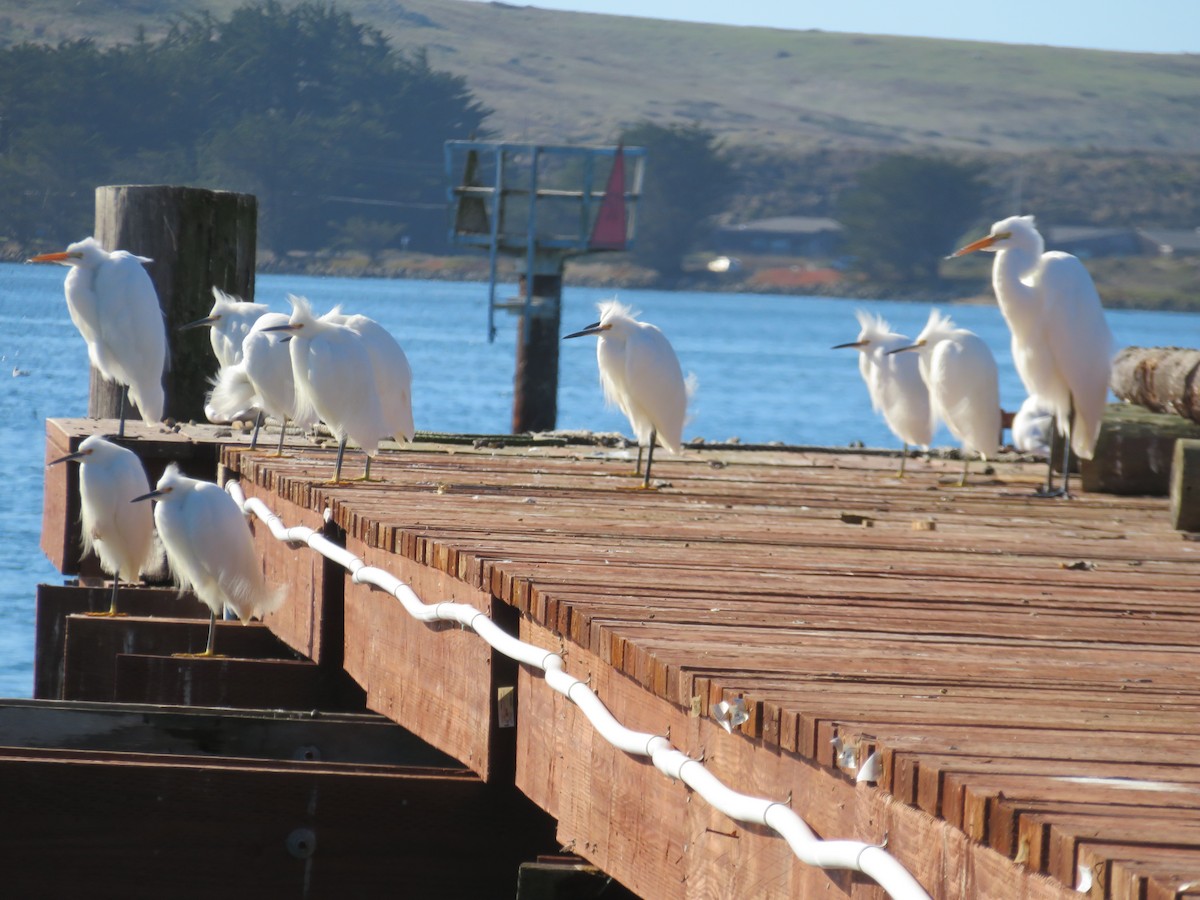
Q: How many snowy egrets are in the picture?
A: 9